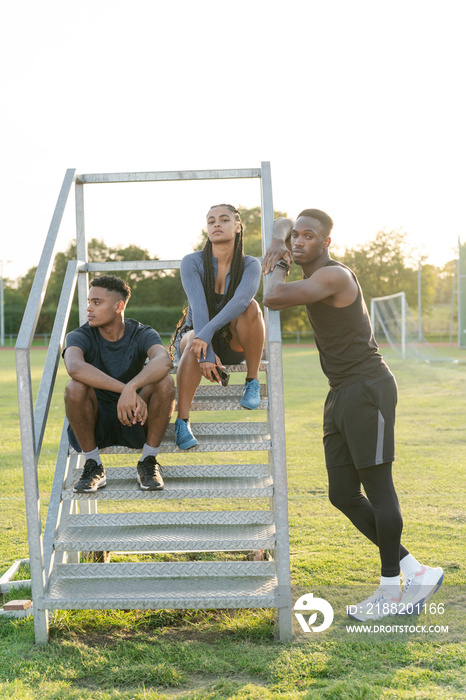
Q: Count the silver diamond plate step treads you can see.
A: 6